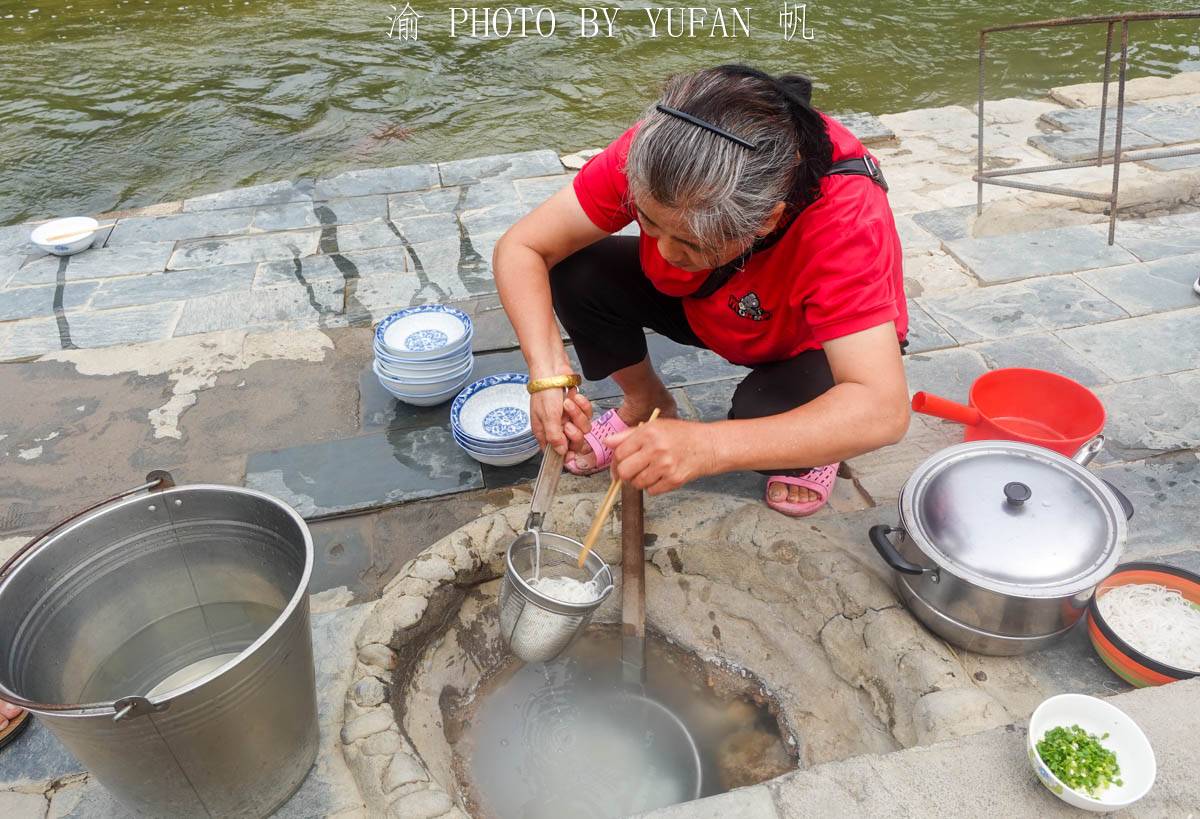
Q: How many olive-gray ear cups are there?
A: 0